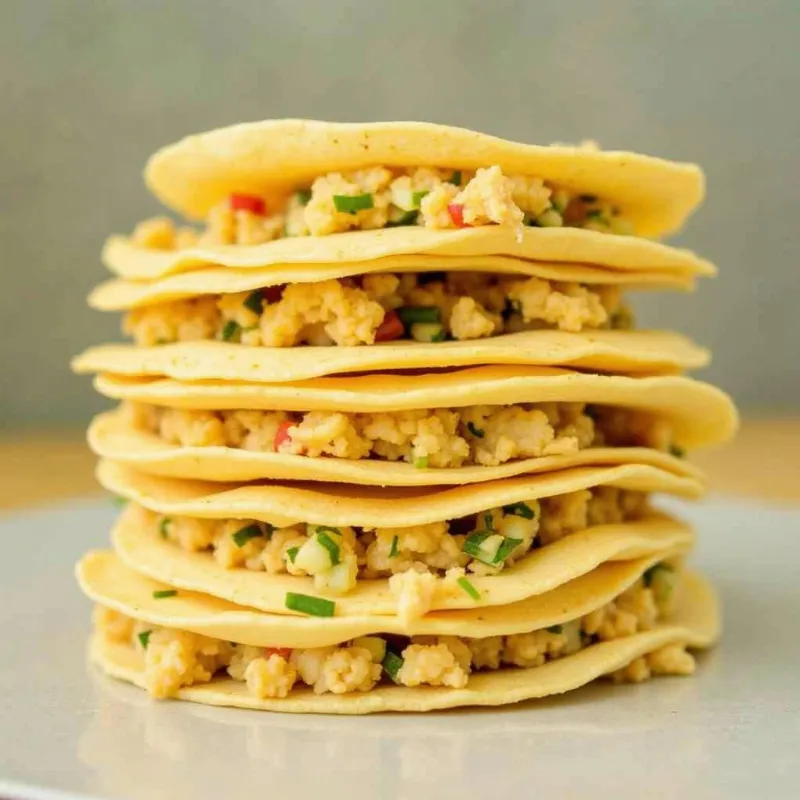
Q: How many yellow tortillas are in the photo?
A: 10